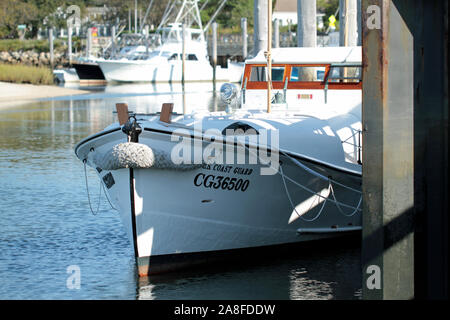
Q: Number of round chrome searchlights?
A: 1